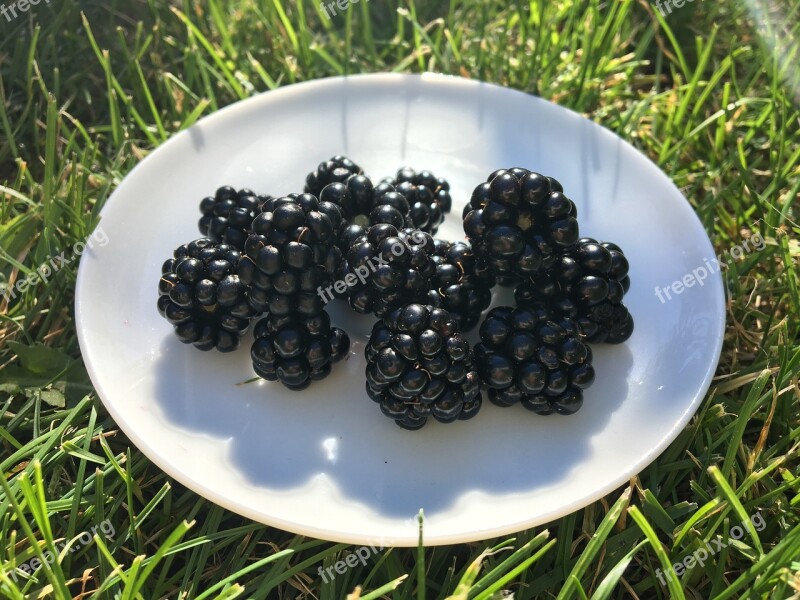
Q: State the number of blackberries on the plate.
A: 13